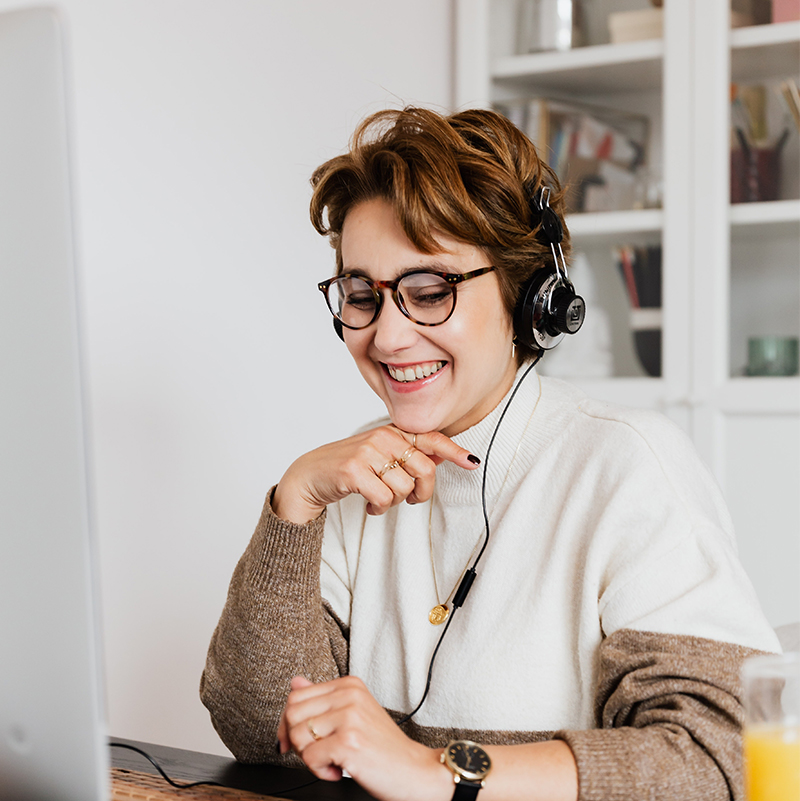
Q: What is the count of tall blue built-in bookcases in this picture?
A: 0